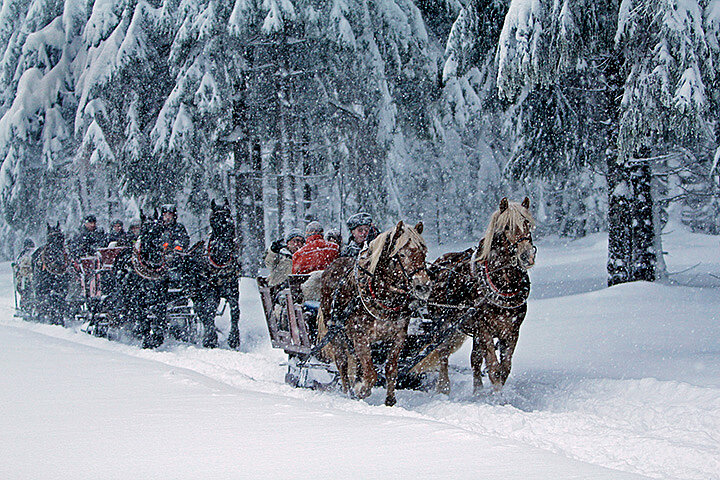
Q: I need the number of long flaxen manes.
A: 2